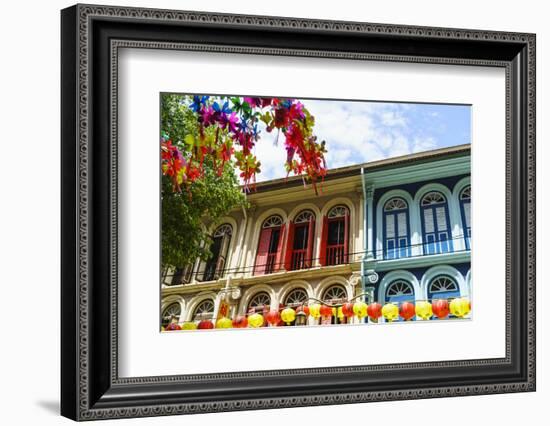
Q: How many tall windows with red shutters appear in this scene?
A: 3